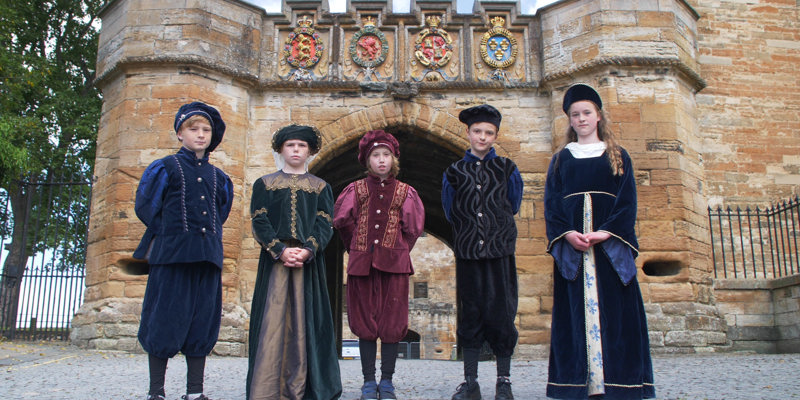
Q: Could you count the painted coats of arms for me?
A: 4